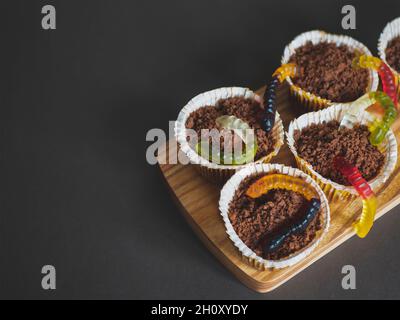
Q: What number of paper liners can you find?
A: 5